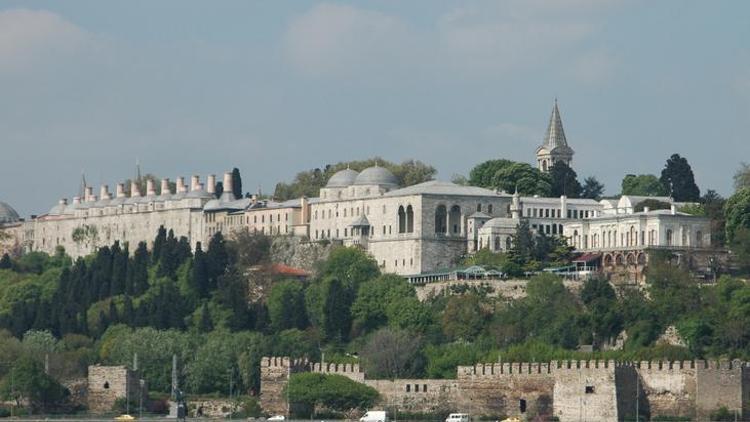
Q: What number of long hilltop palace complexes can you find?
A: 1